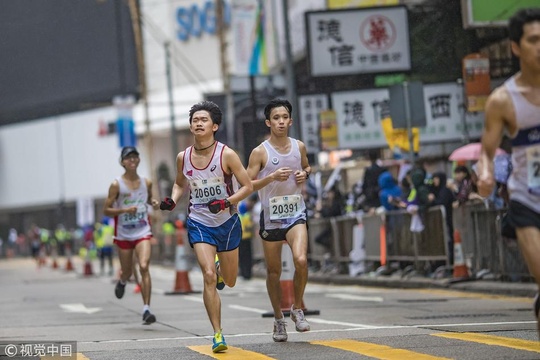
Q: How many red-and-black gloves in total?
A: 2